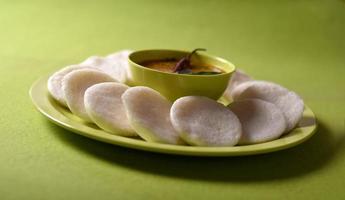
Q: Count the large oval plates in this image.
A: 1